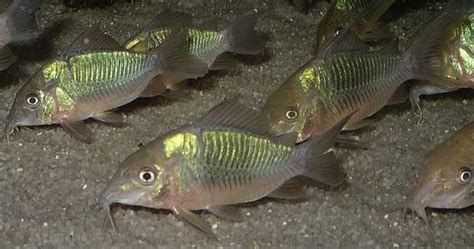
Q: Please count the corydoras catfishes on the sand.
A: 8